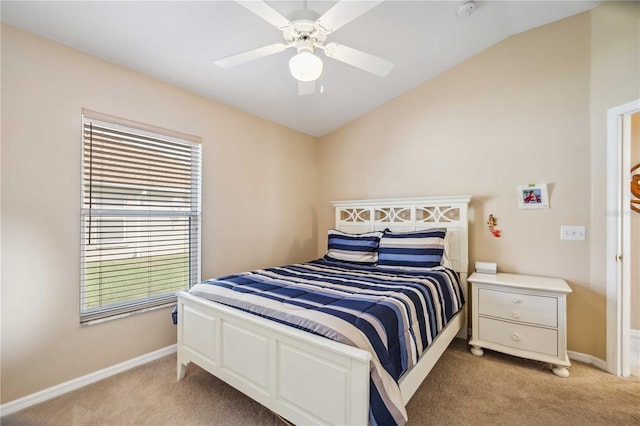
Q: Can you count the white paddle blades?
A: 5